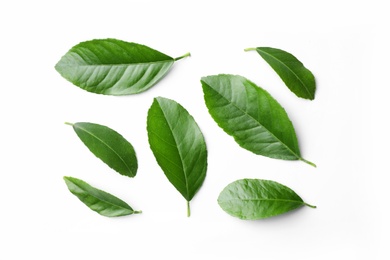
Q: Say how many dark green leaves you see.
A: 7